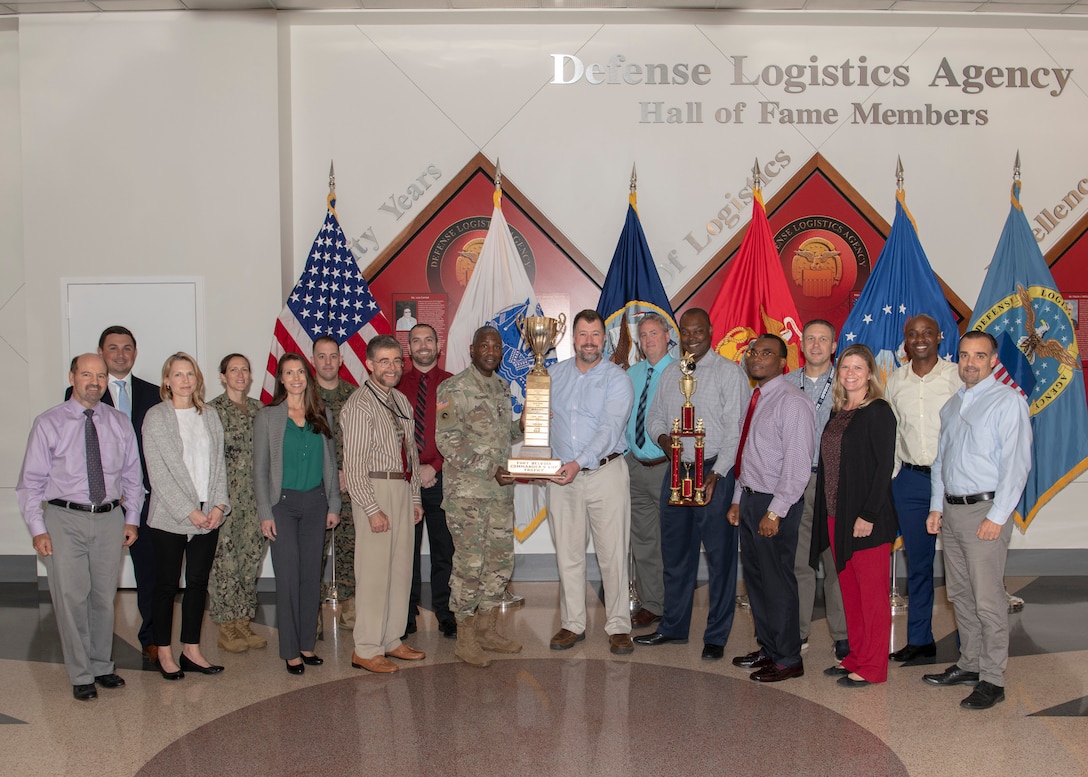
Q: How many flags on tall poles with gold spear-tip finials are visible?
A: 6